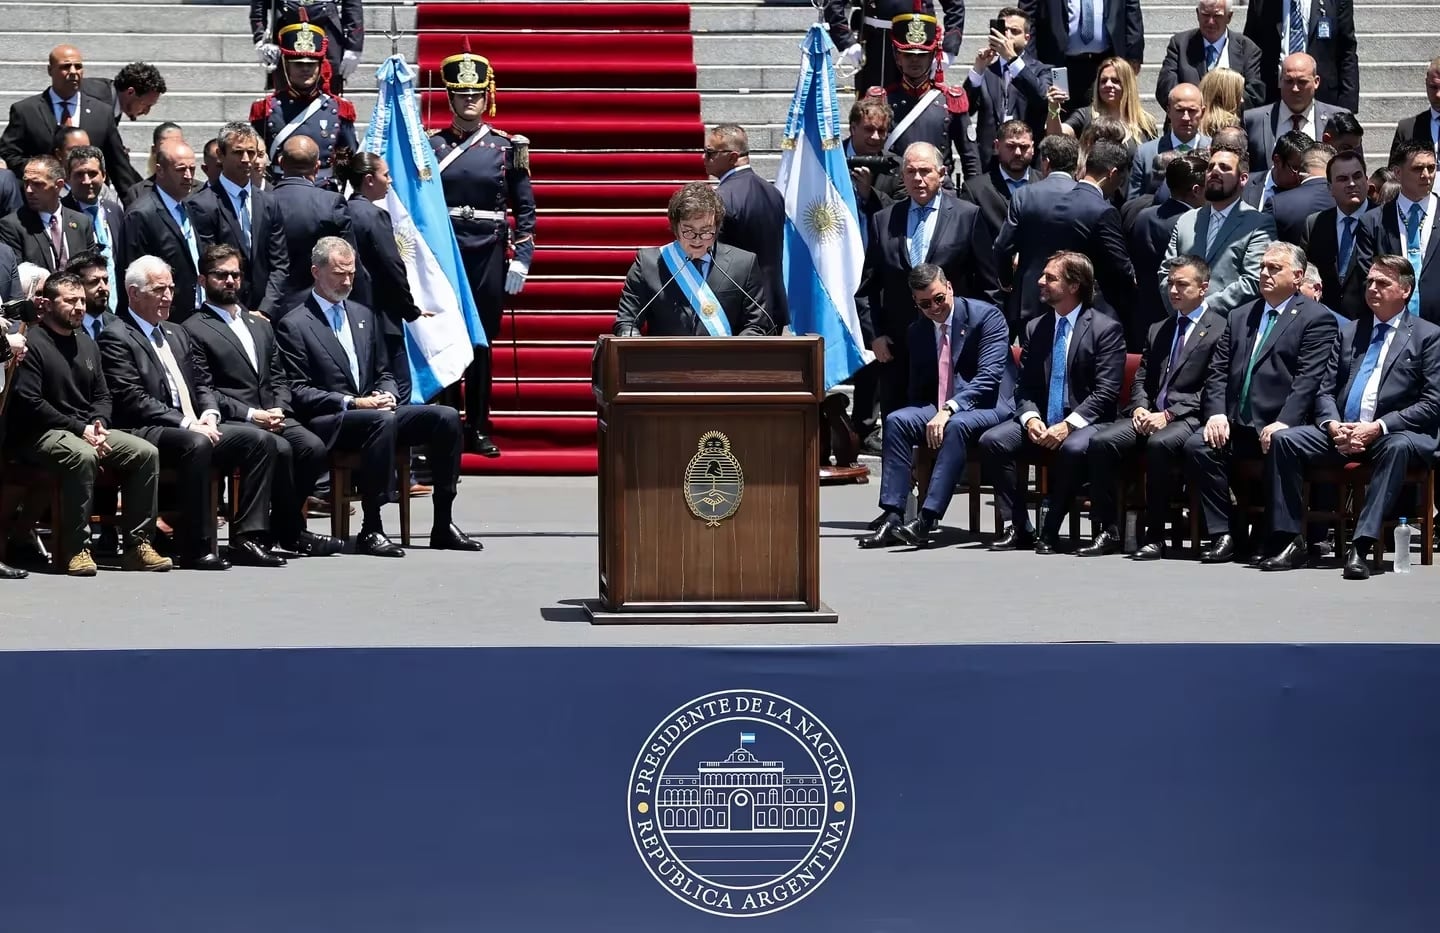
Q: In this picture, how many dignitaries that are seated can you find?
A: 9